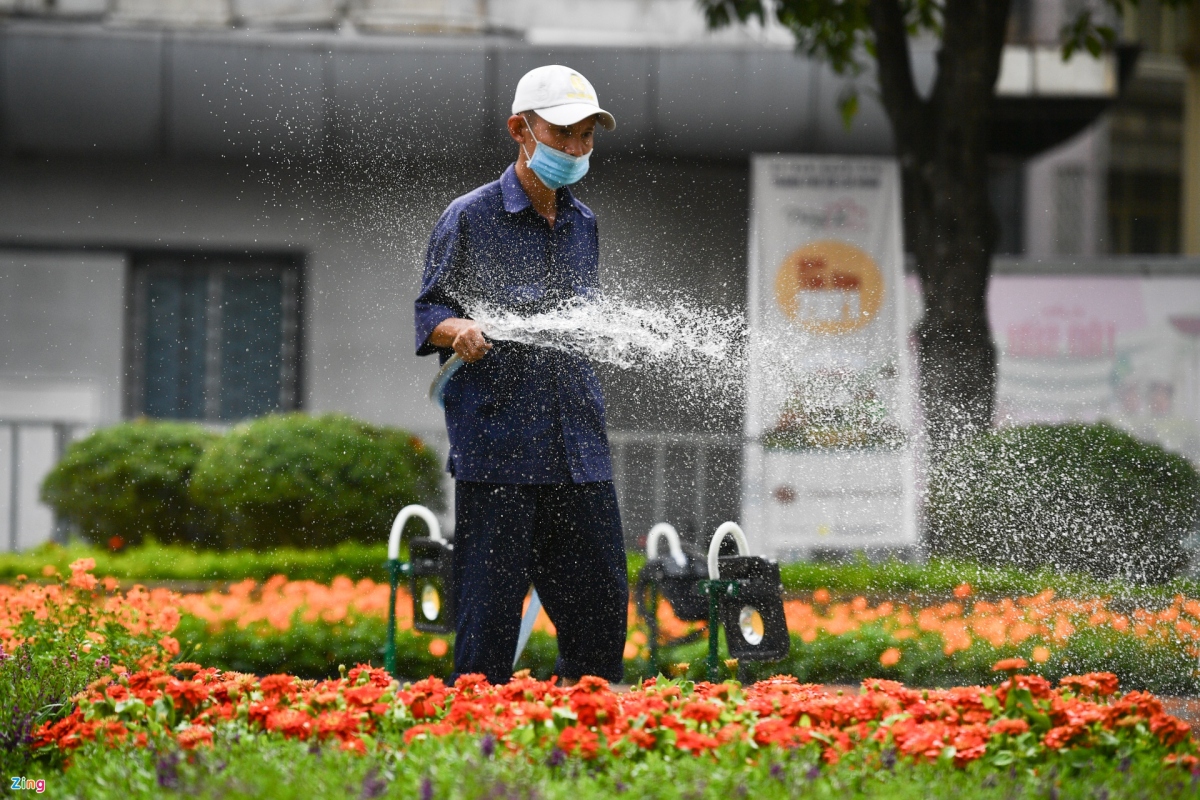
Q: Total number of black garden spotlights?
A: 3